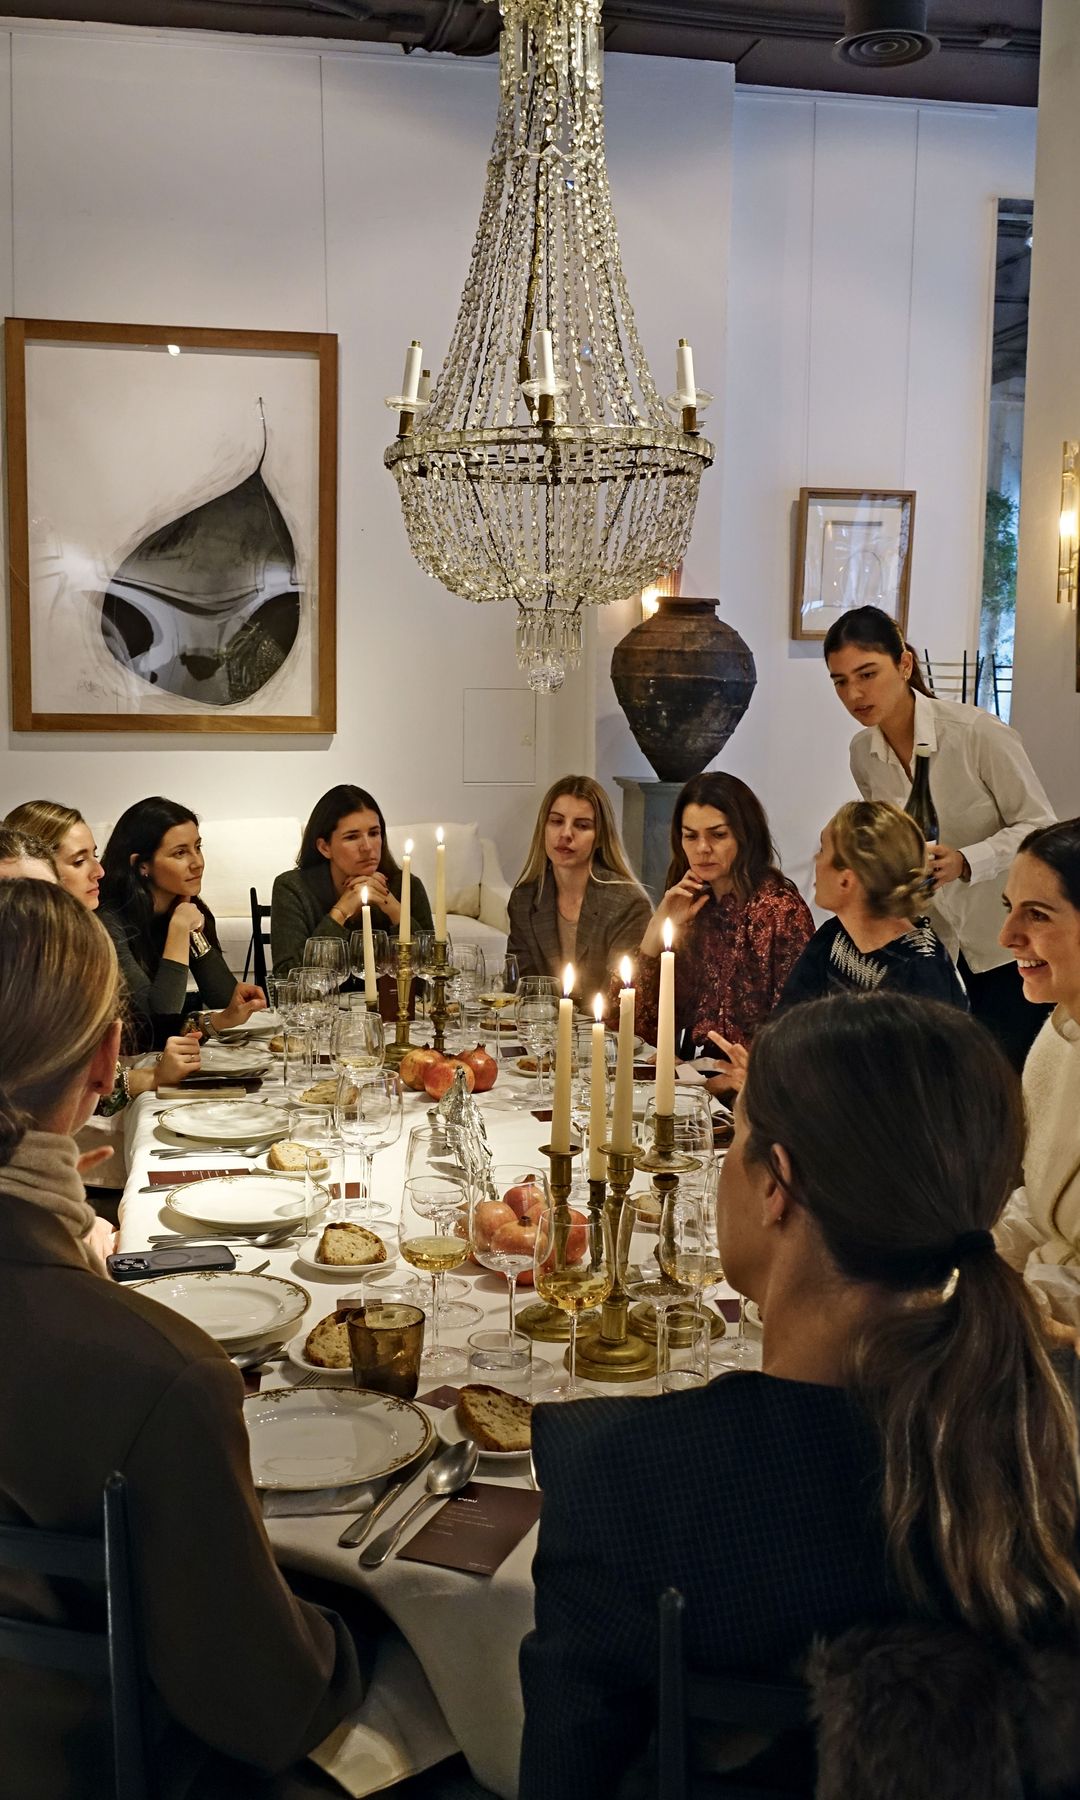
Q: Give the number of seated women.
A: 10